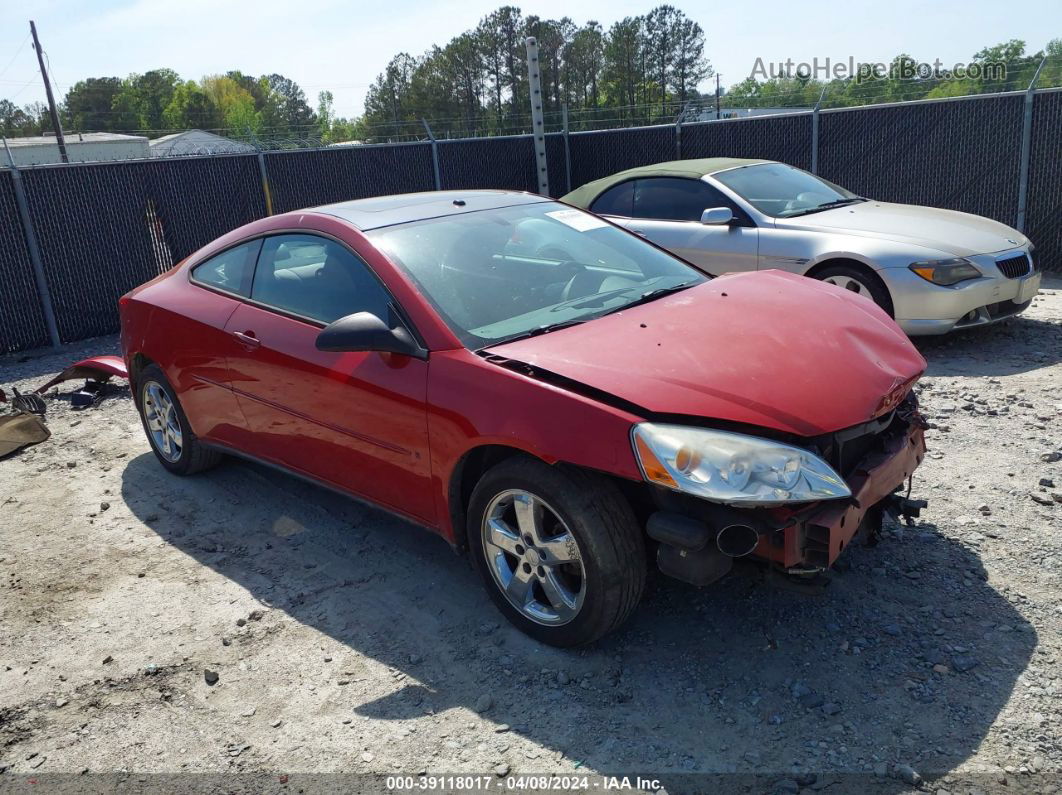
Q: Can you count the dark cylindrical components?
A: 2